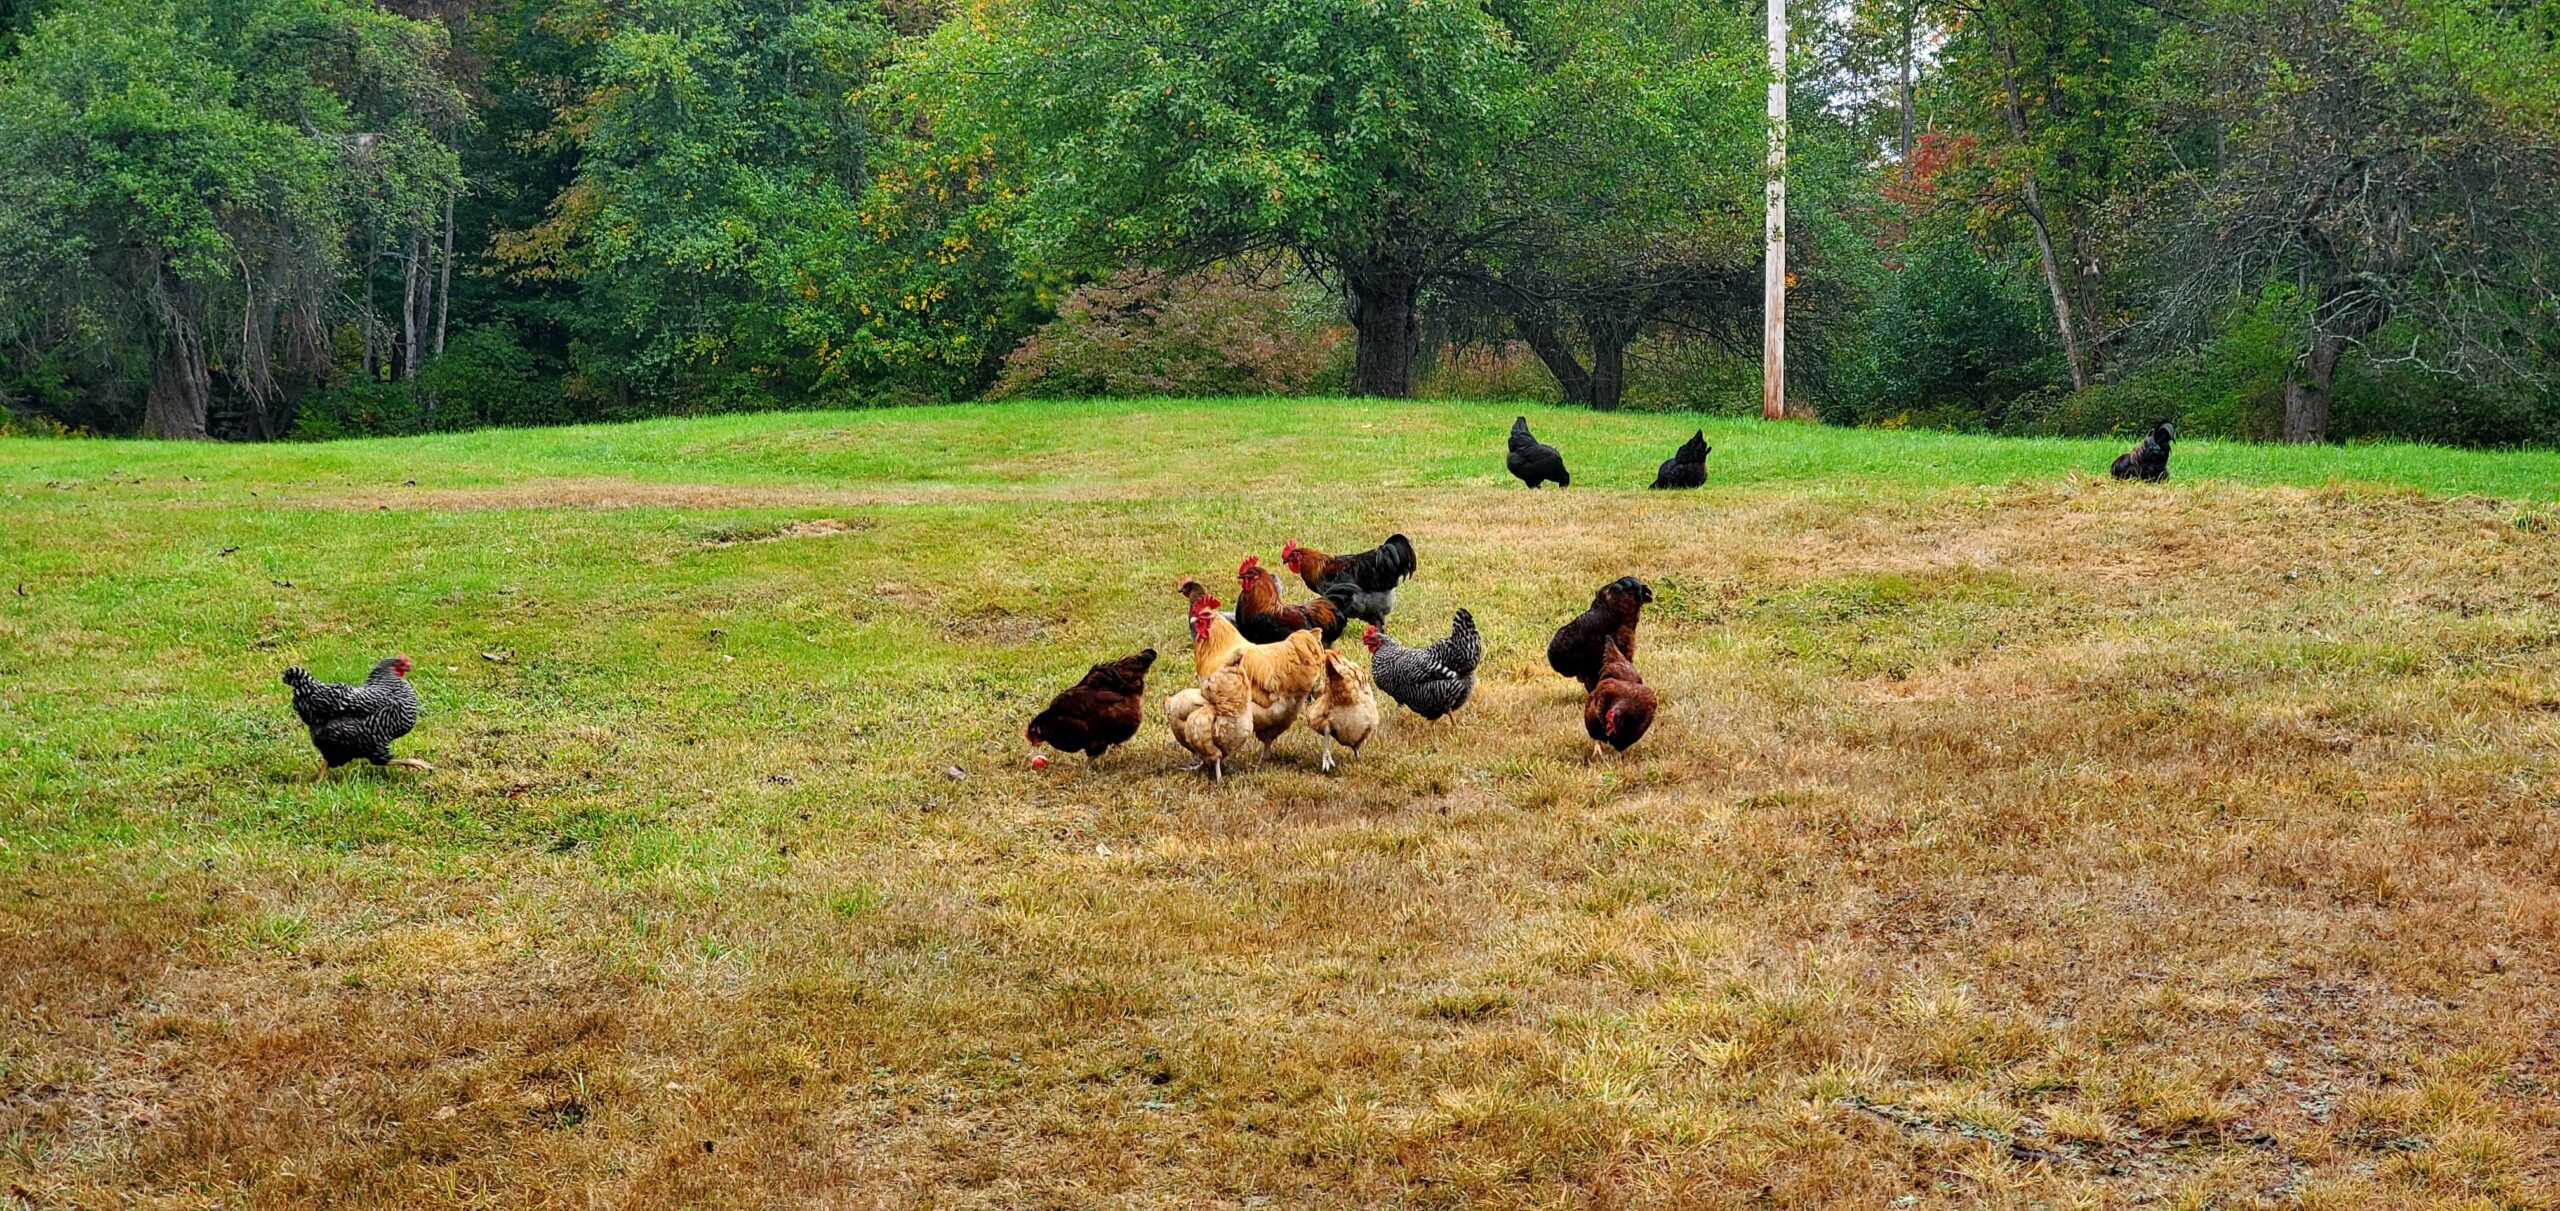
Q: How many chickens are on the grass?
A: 14